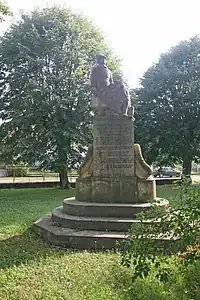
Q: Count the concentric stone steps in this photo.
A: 3